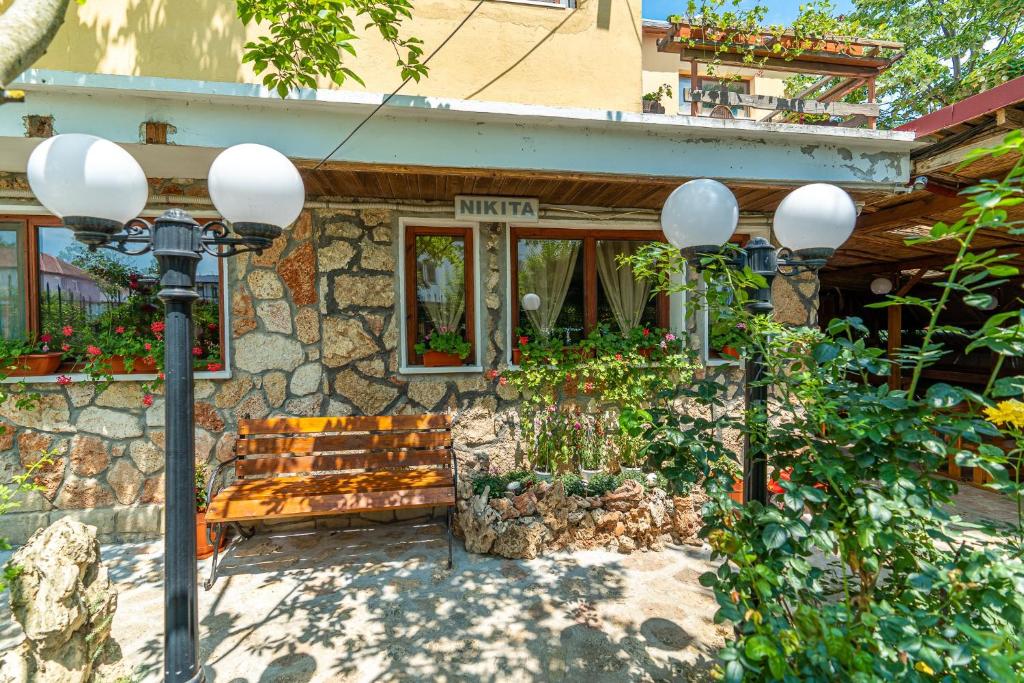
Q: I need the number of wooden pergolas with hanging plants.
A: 1